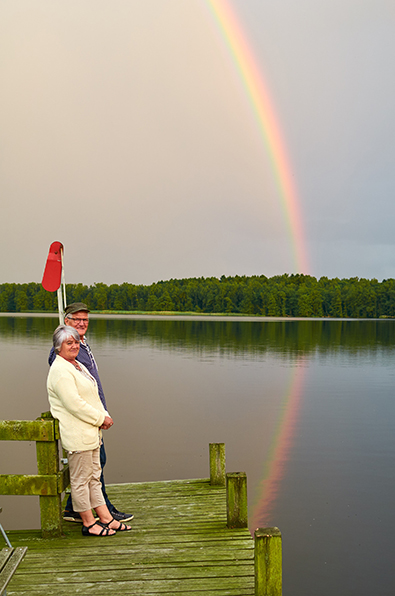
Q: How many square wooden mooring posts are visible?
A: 3